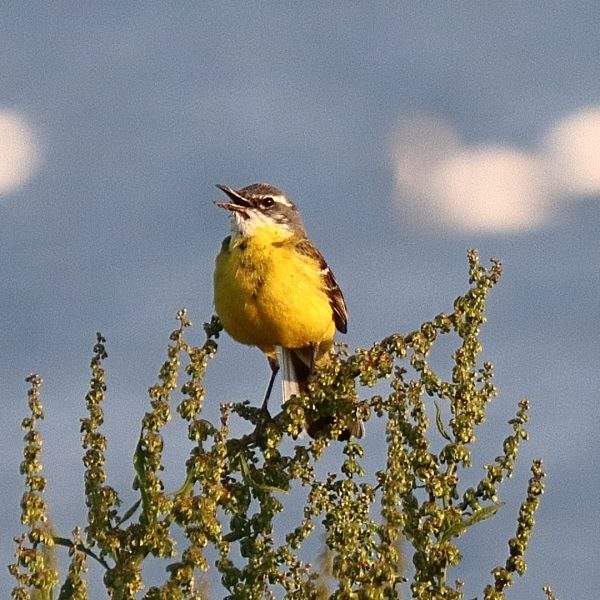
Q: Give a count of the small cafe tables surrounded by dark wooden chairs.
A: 0